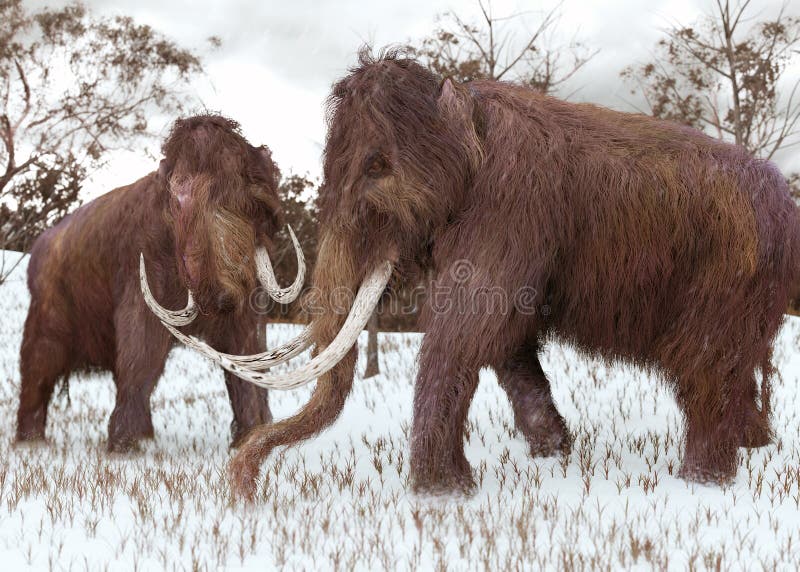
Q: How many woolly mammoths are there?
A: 2